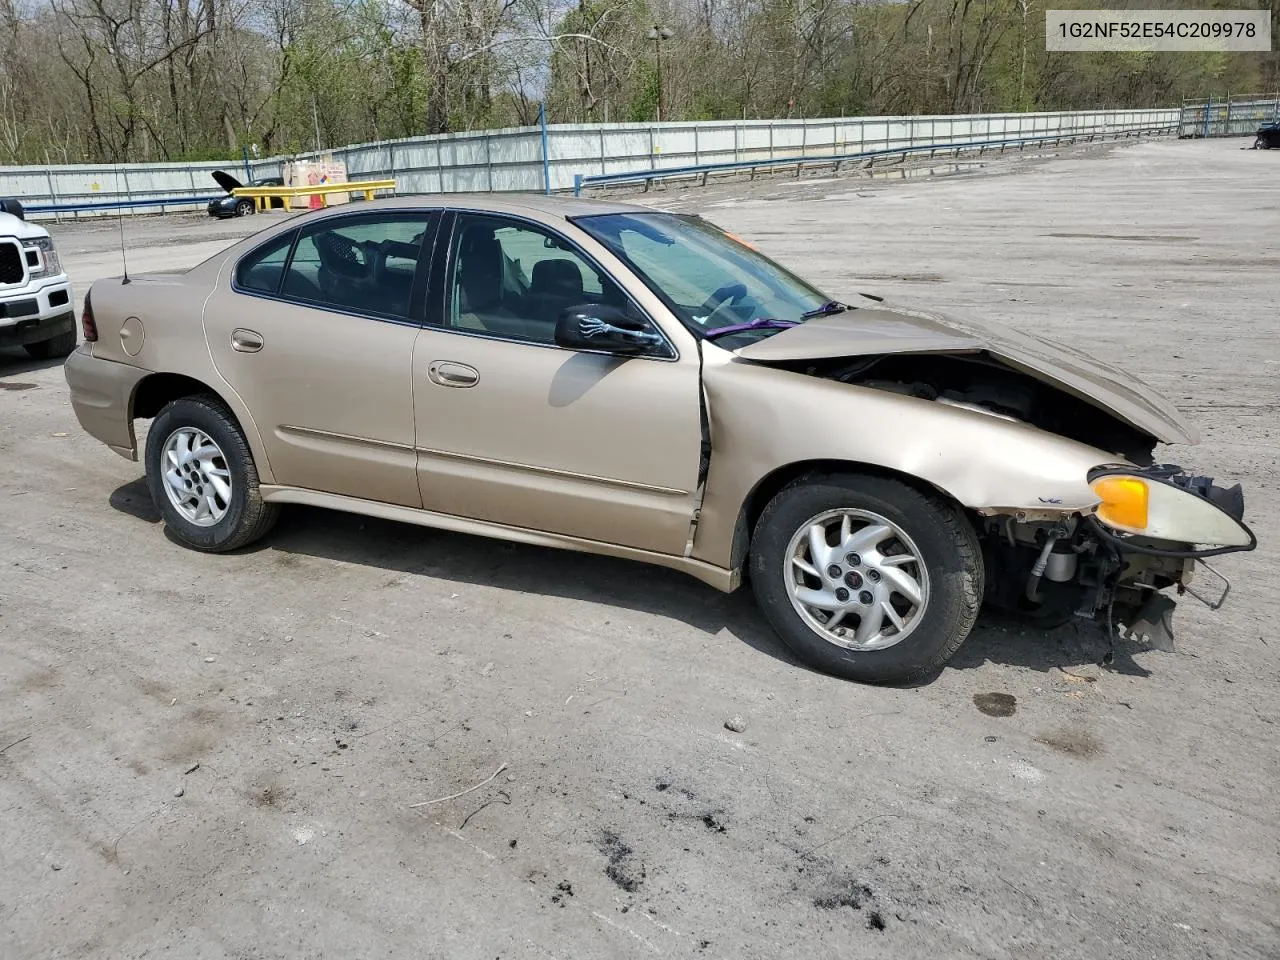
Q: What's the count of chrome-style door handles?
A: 2